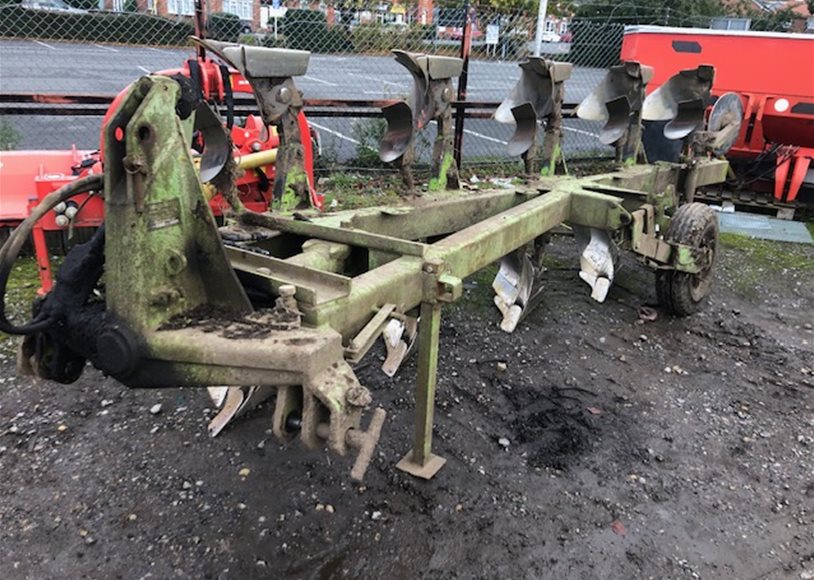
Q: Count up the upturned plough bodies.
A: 5